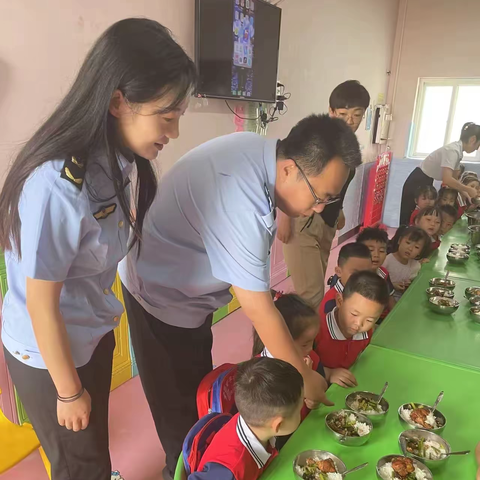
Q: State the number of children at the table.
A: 11